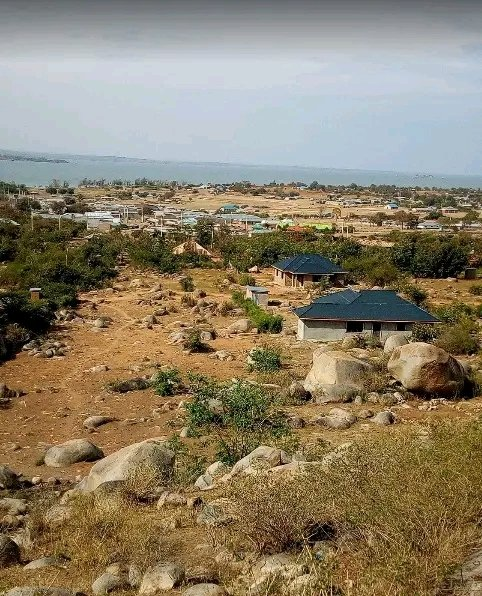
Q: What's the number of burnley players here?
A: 0